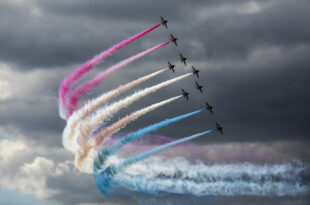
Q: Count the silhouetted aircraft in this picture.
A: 9